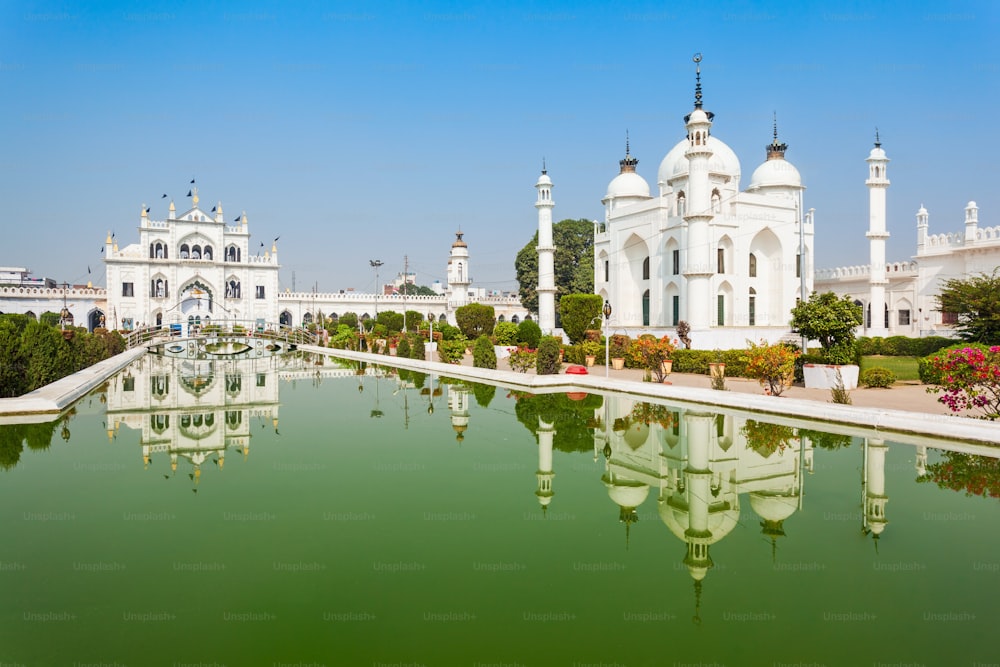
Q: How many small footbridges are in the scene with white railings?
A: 1